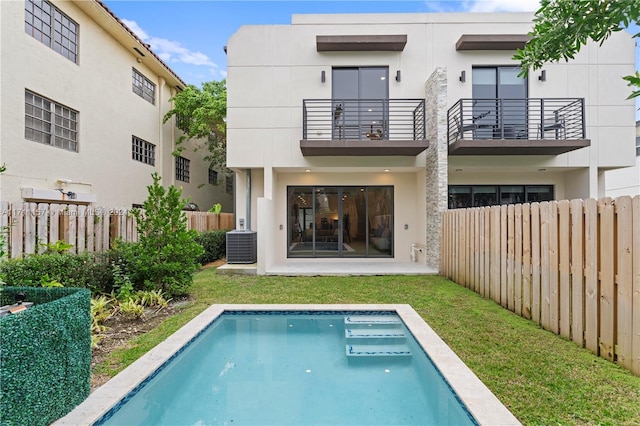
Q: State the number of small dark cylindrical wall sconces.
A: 4